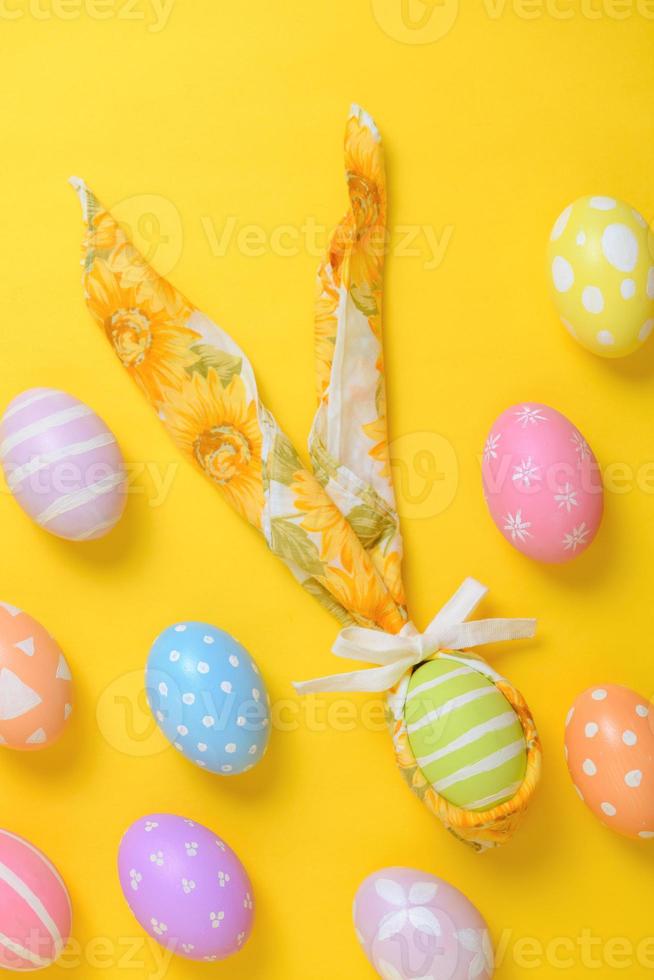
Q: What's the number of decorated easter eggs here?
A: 10